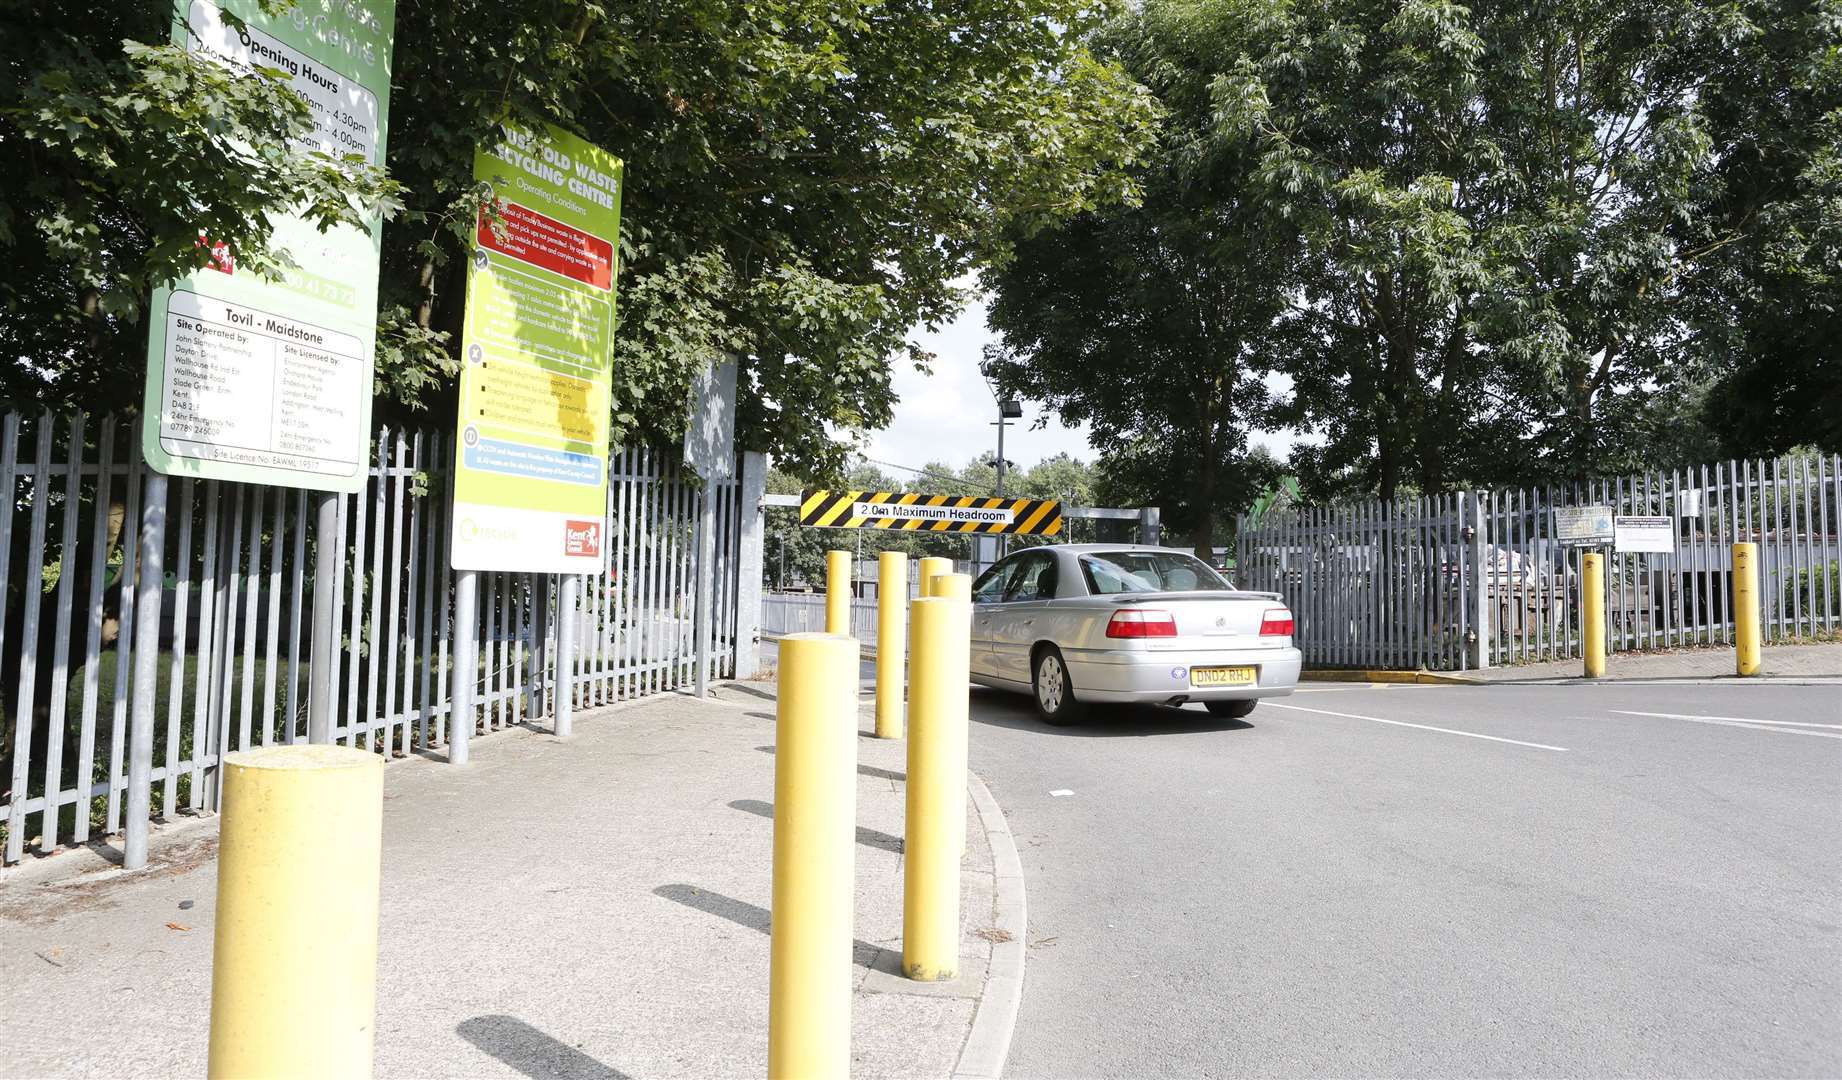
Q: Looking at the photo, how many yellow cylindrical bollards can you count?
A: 9